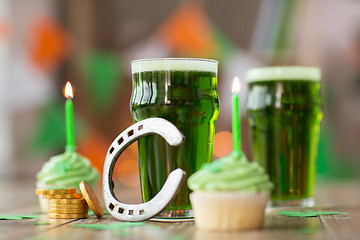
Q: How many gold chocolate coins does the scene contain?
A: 7